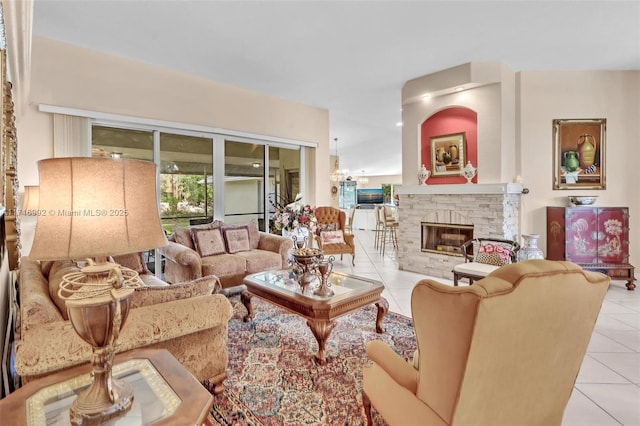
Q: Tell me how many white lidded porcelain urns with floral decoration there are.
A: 2